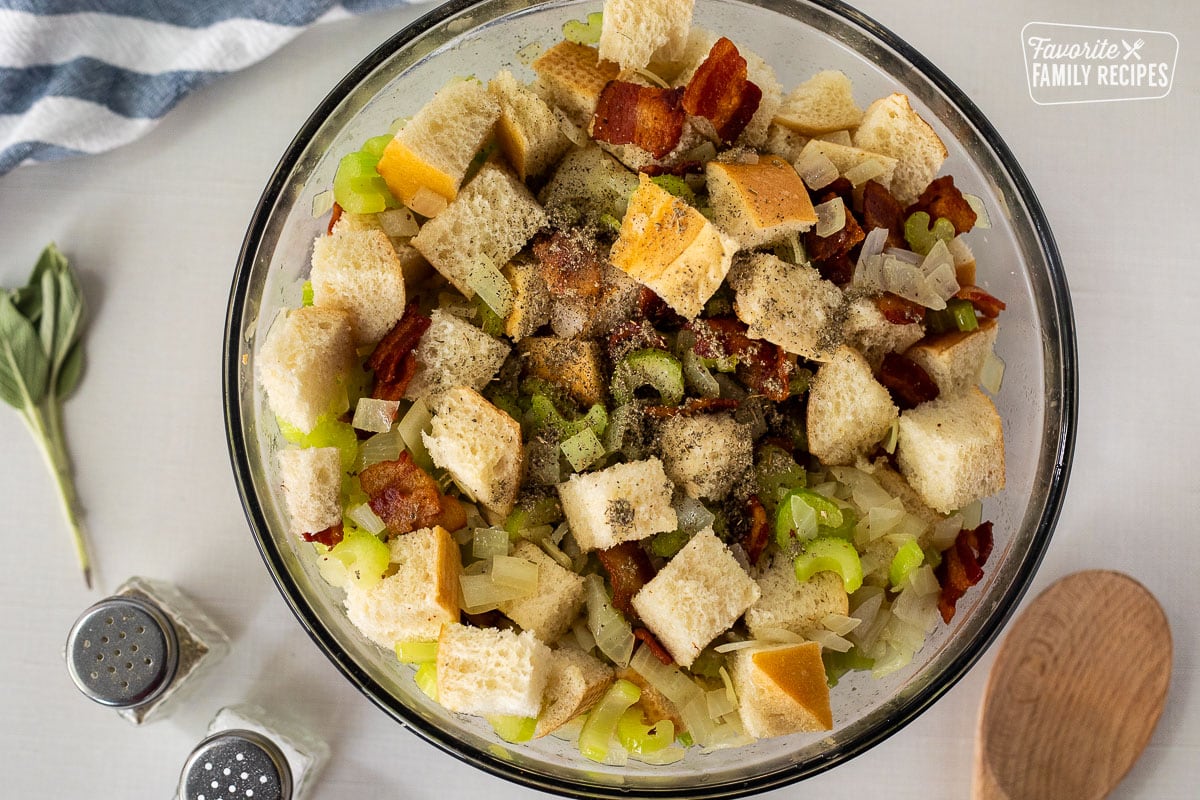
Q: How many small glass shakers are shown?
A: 2